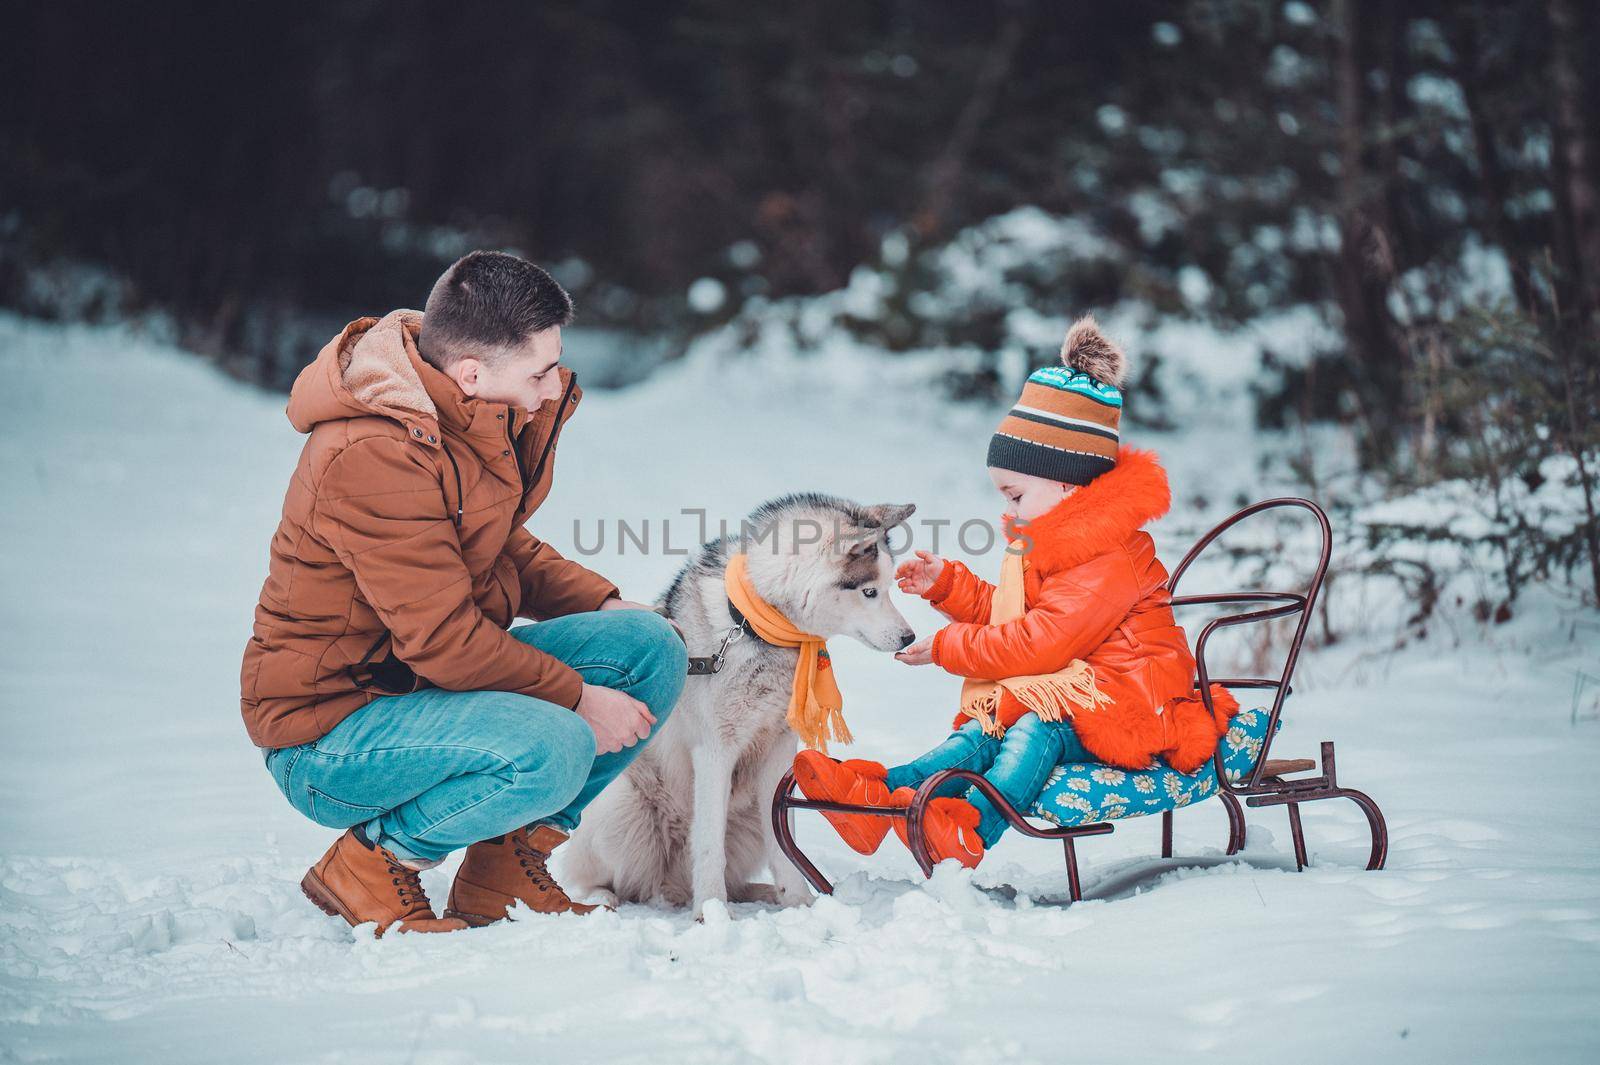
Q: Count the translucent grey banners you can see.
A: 1